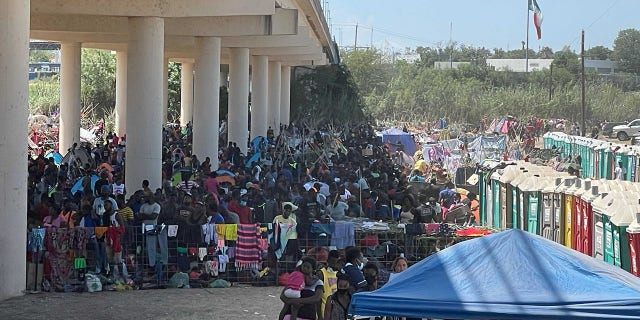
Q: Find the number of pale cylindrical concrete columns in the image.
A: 11